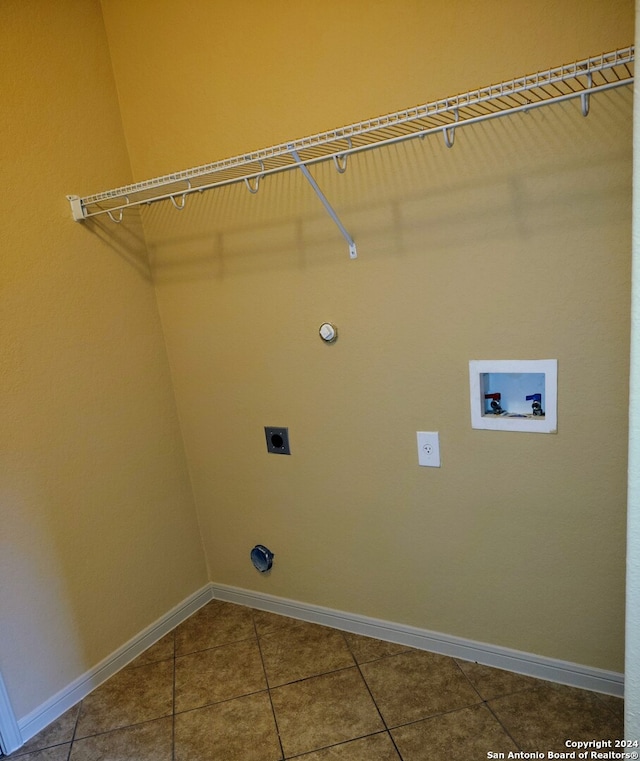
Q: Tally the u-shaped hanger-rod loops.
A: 6